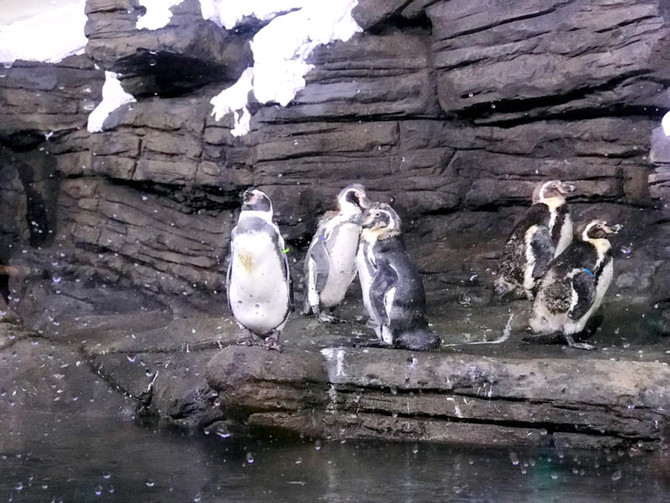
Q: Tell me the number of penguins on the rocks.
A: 5